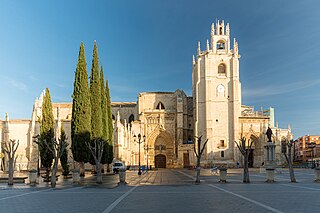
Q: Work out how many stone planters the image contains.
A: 6